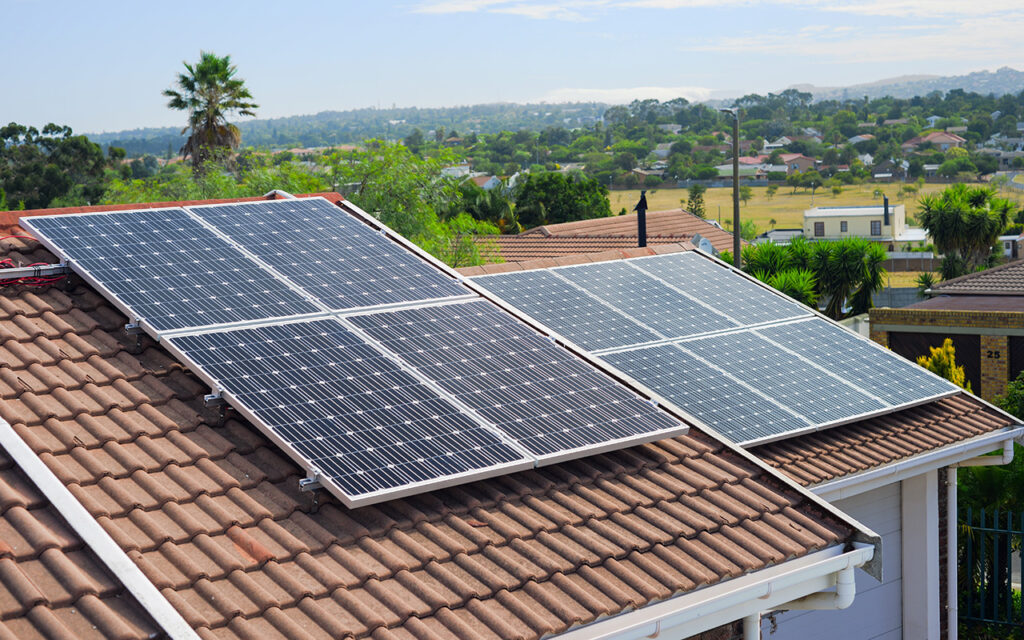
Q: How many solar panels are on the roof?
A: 10